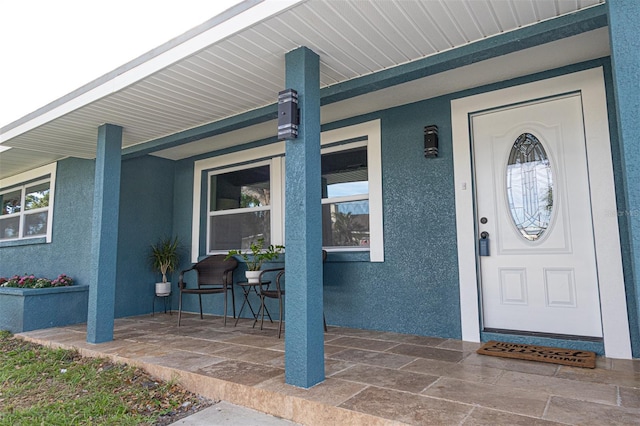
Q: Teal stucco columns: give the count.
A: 2